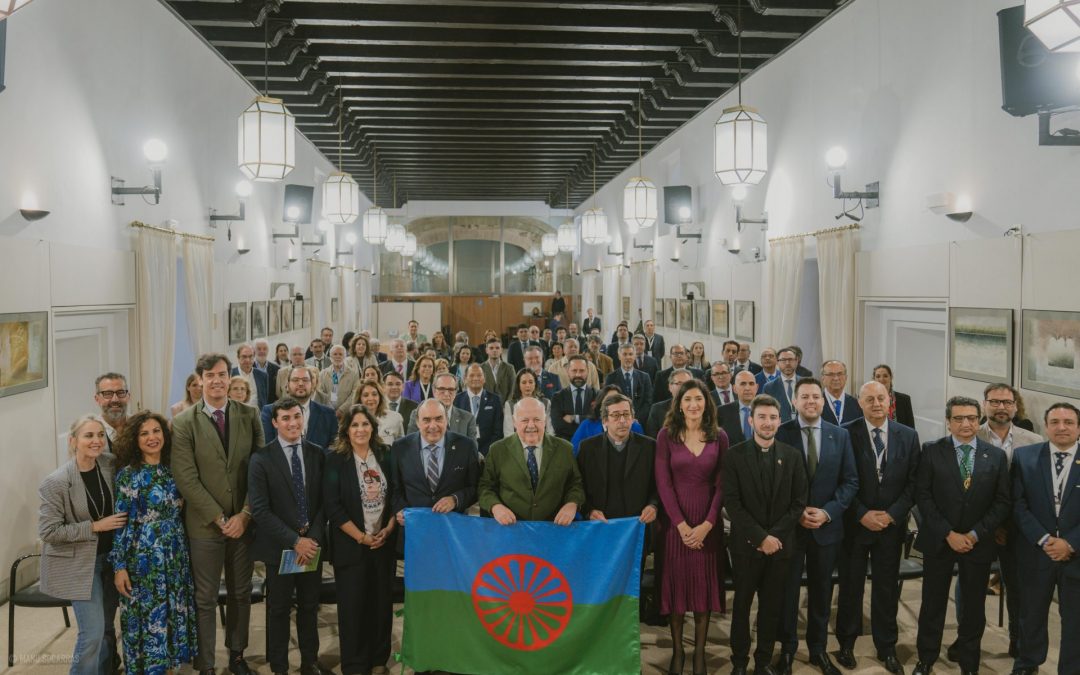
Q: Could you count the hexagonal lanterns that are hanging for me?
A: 12